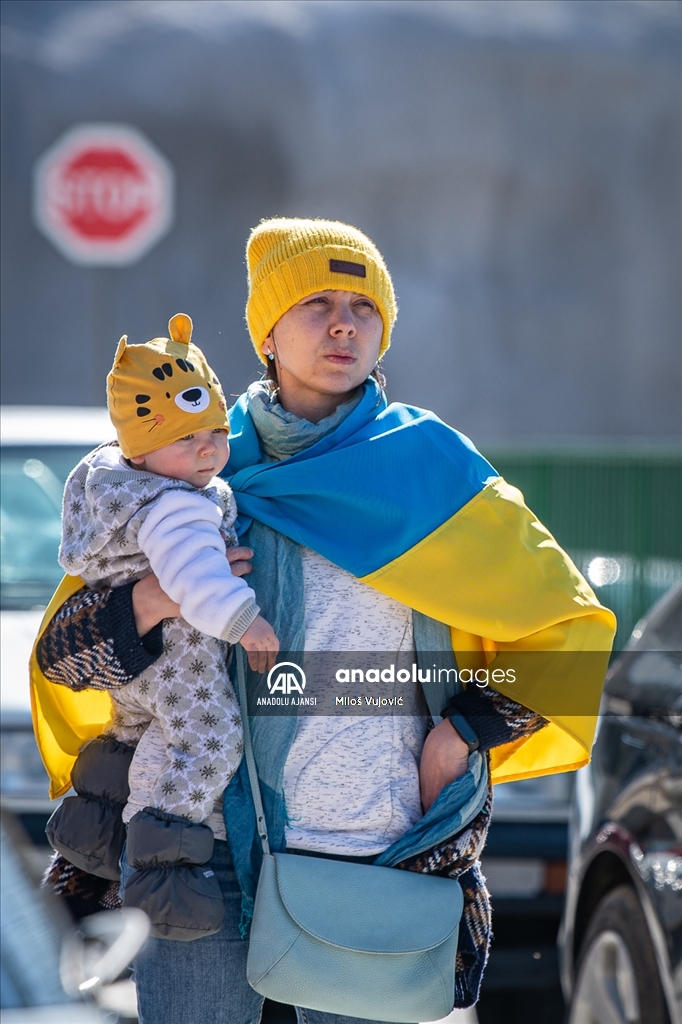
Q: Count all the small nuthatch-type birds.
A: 0